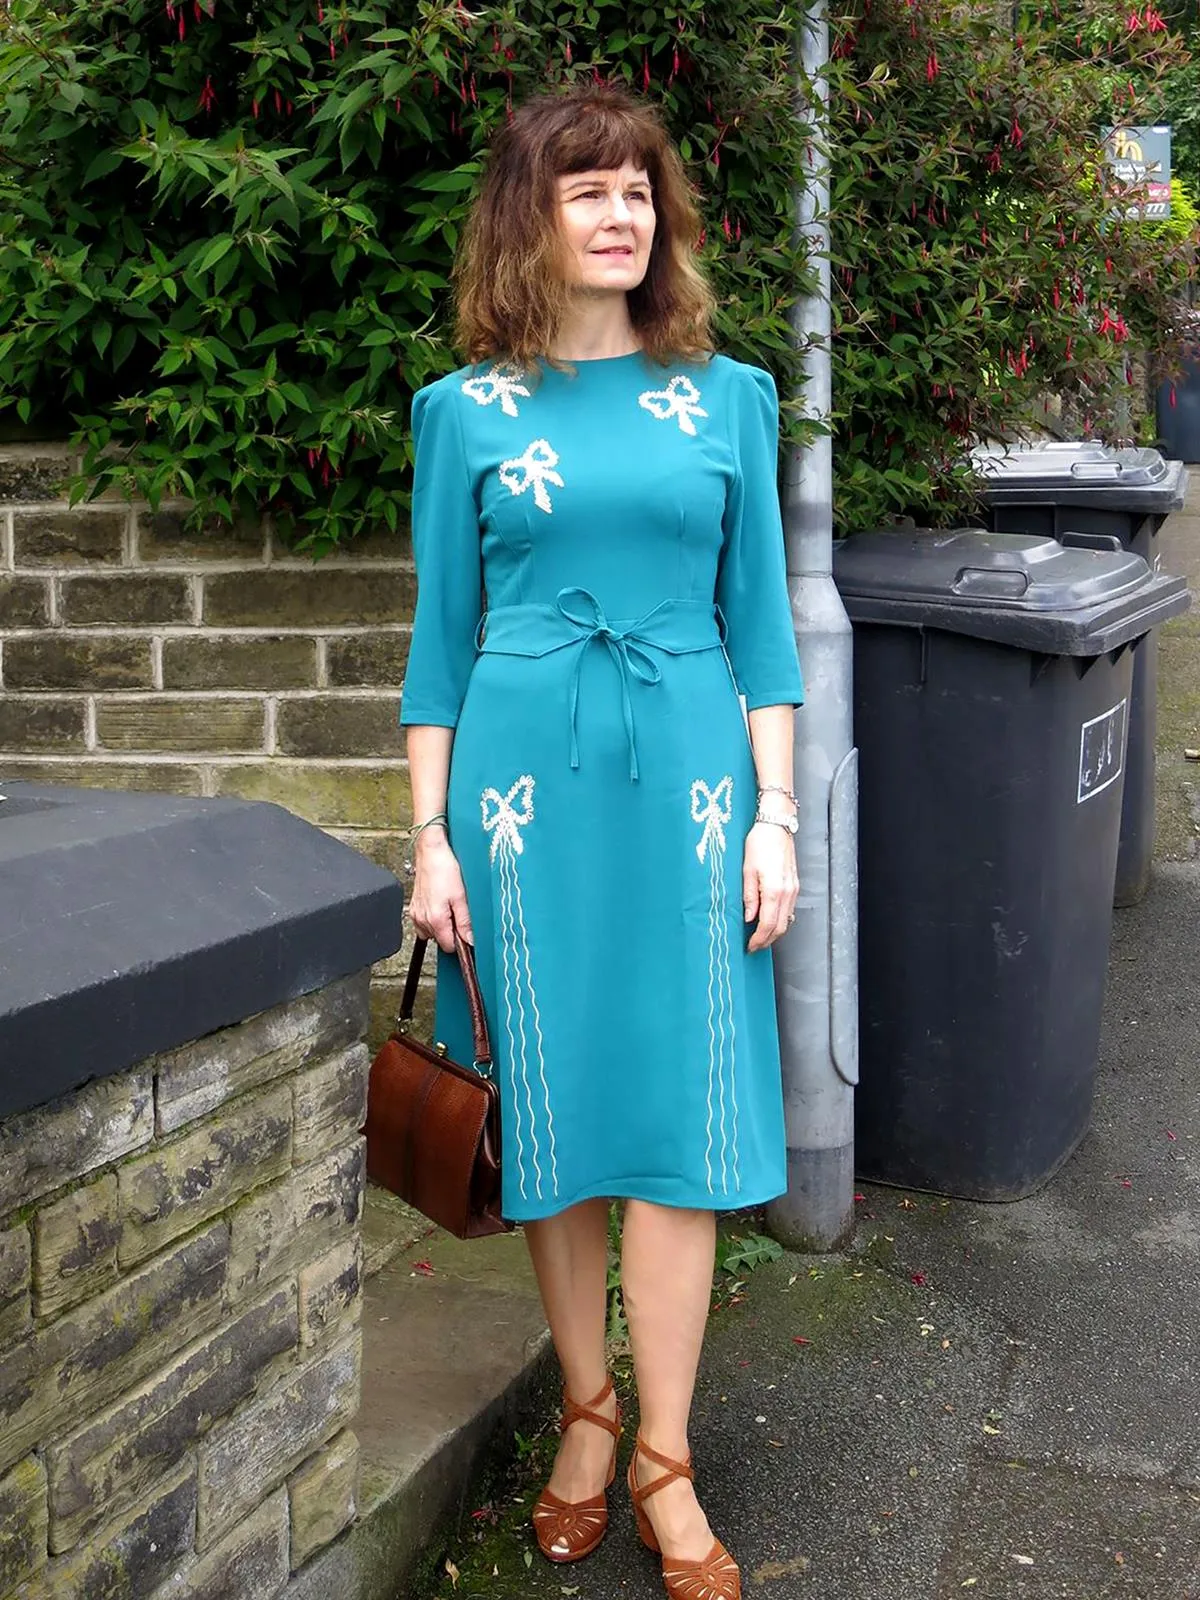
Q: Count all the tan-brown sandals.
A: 2